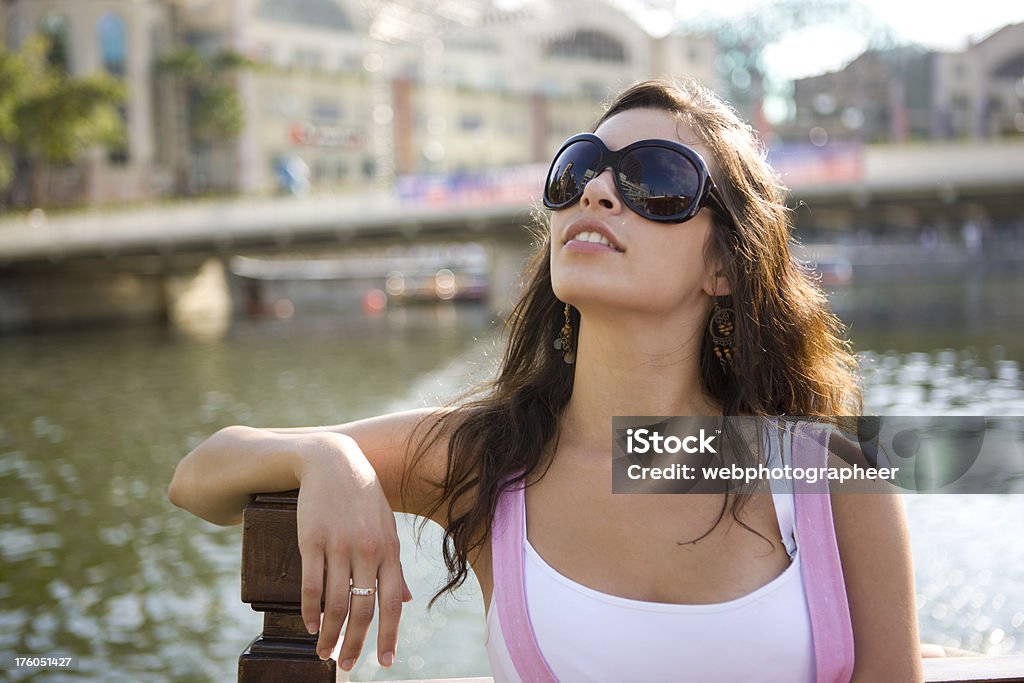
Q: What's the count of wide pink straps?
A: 2